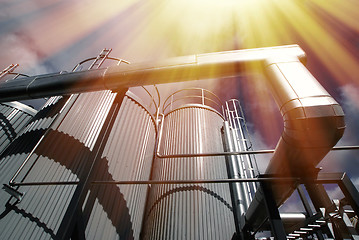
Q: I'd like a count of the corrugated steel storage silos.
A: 4